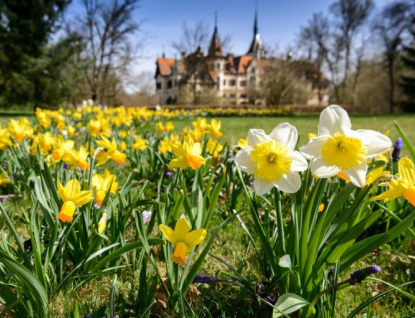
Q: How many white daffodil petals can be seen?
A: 11